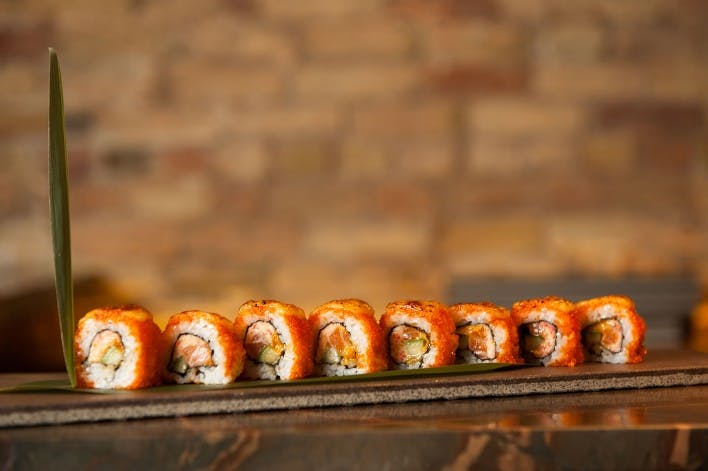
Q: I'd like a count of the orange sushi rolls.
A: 8